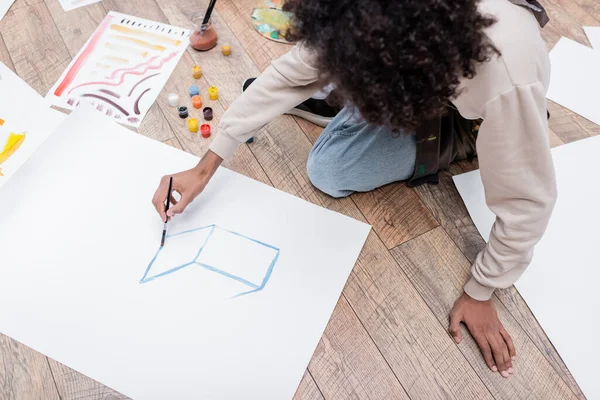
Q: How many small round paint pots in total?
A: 10